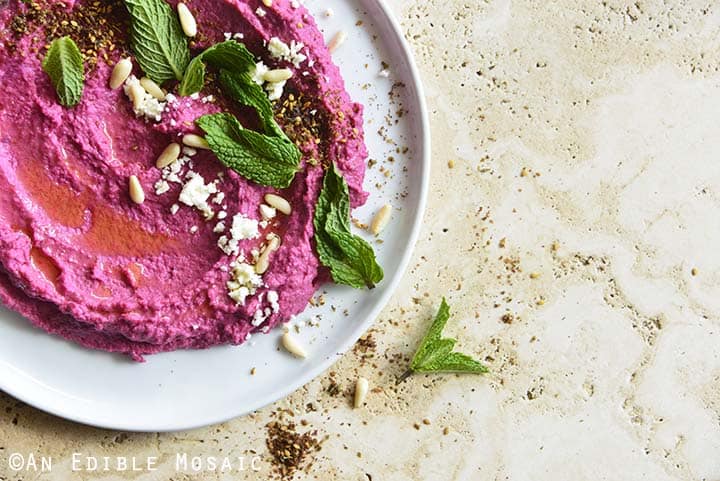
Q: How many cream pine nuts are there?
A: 13